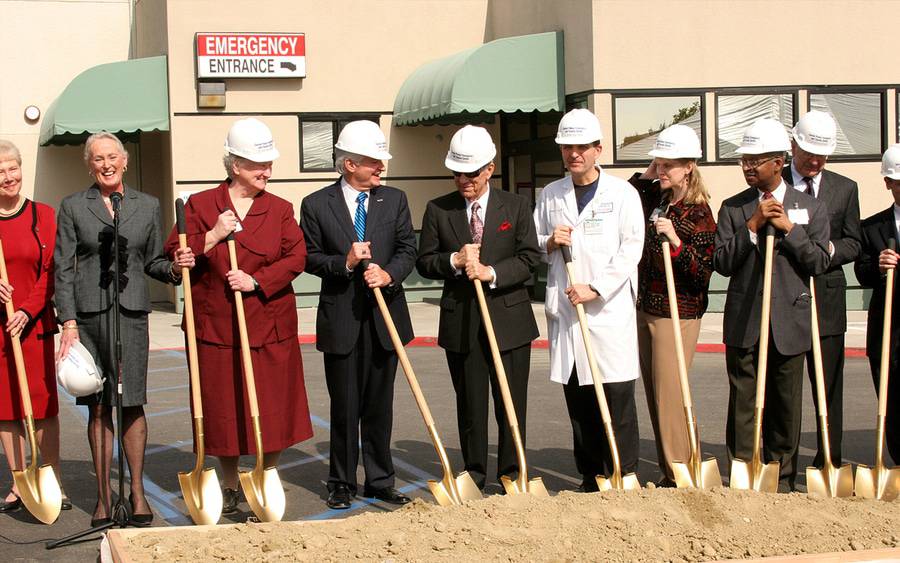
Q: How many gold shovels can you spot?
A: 10